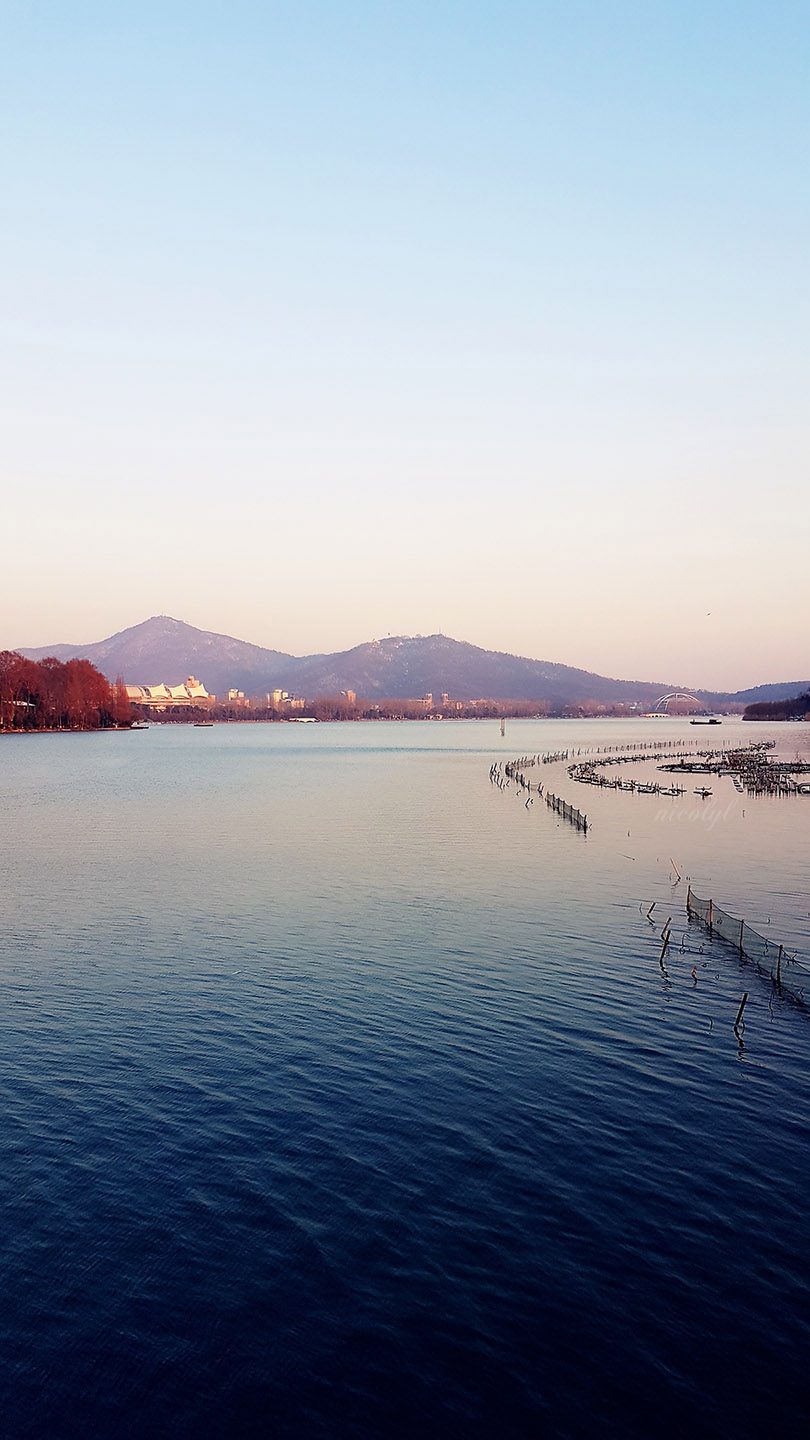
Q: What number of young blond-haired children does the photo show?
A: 0